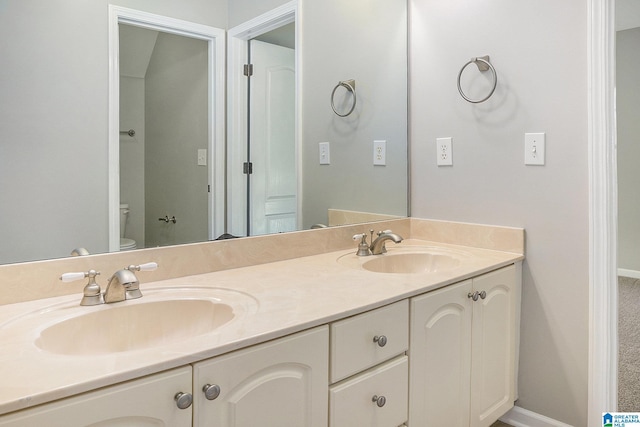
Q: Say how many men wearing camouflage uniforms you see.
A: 0